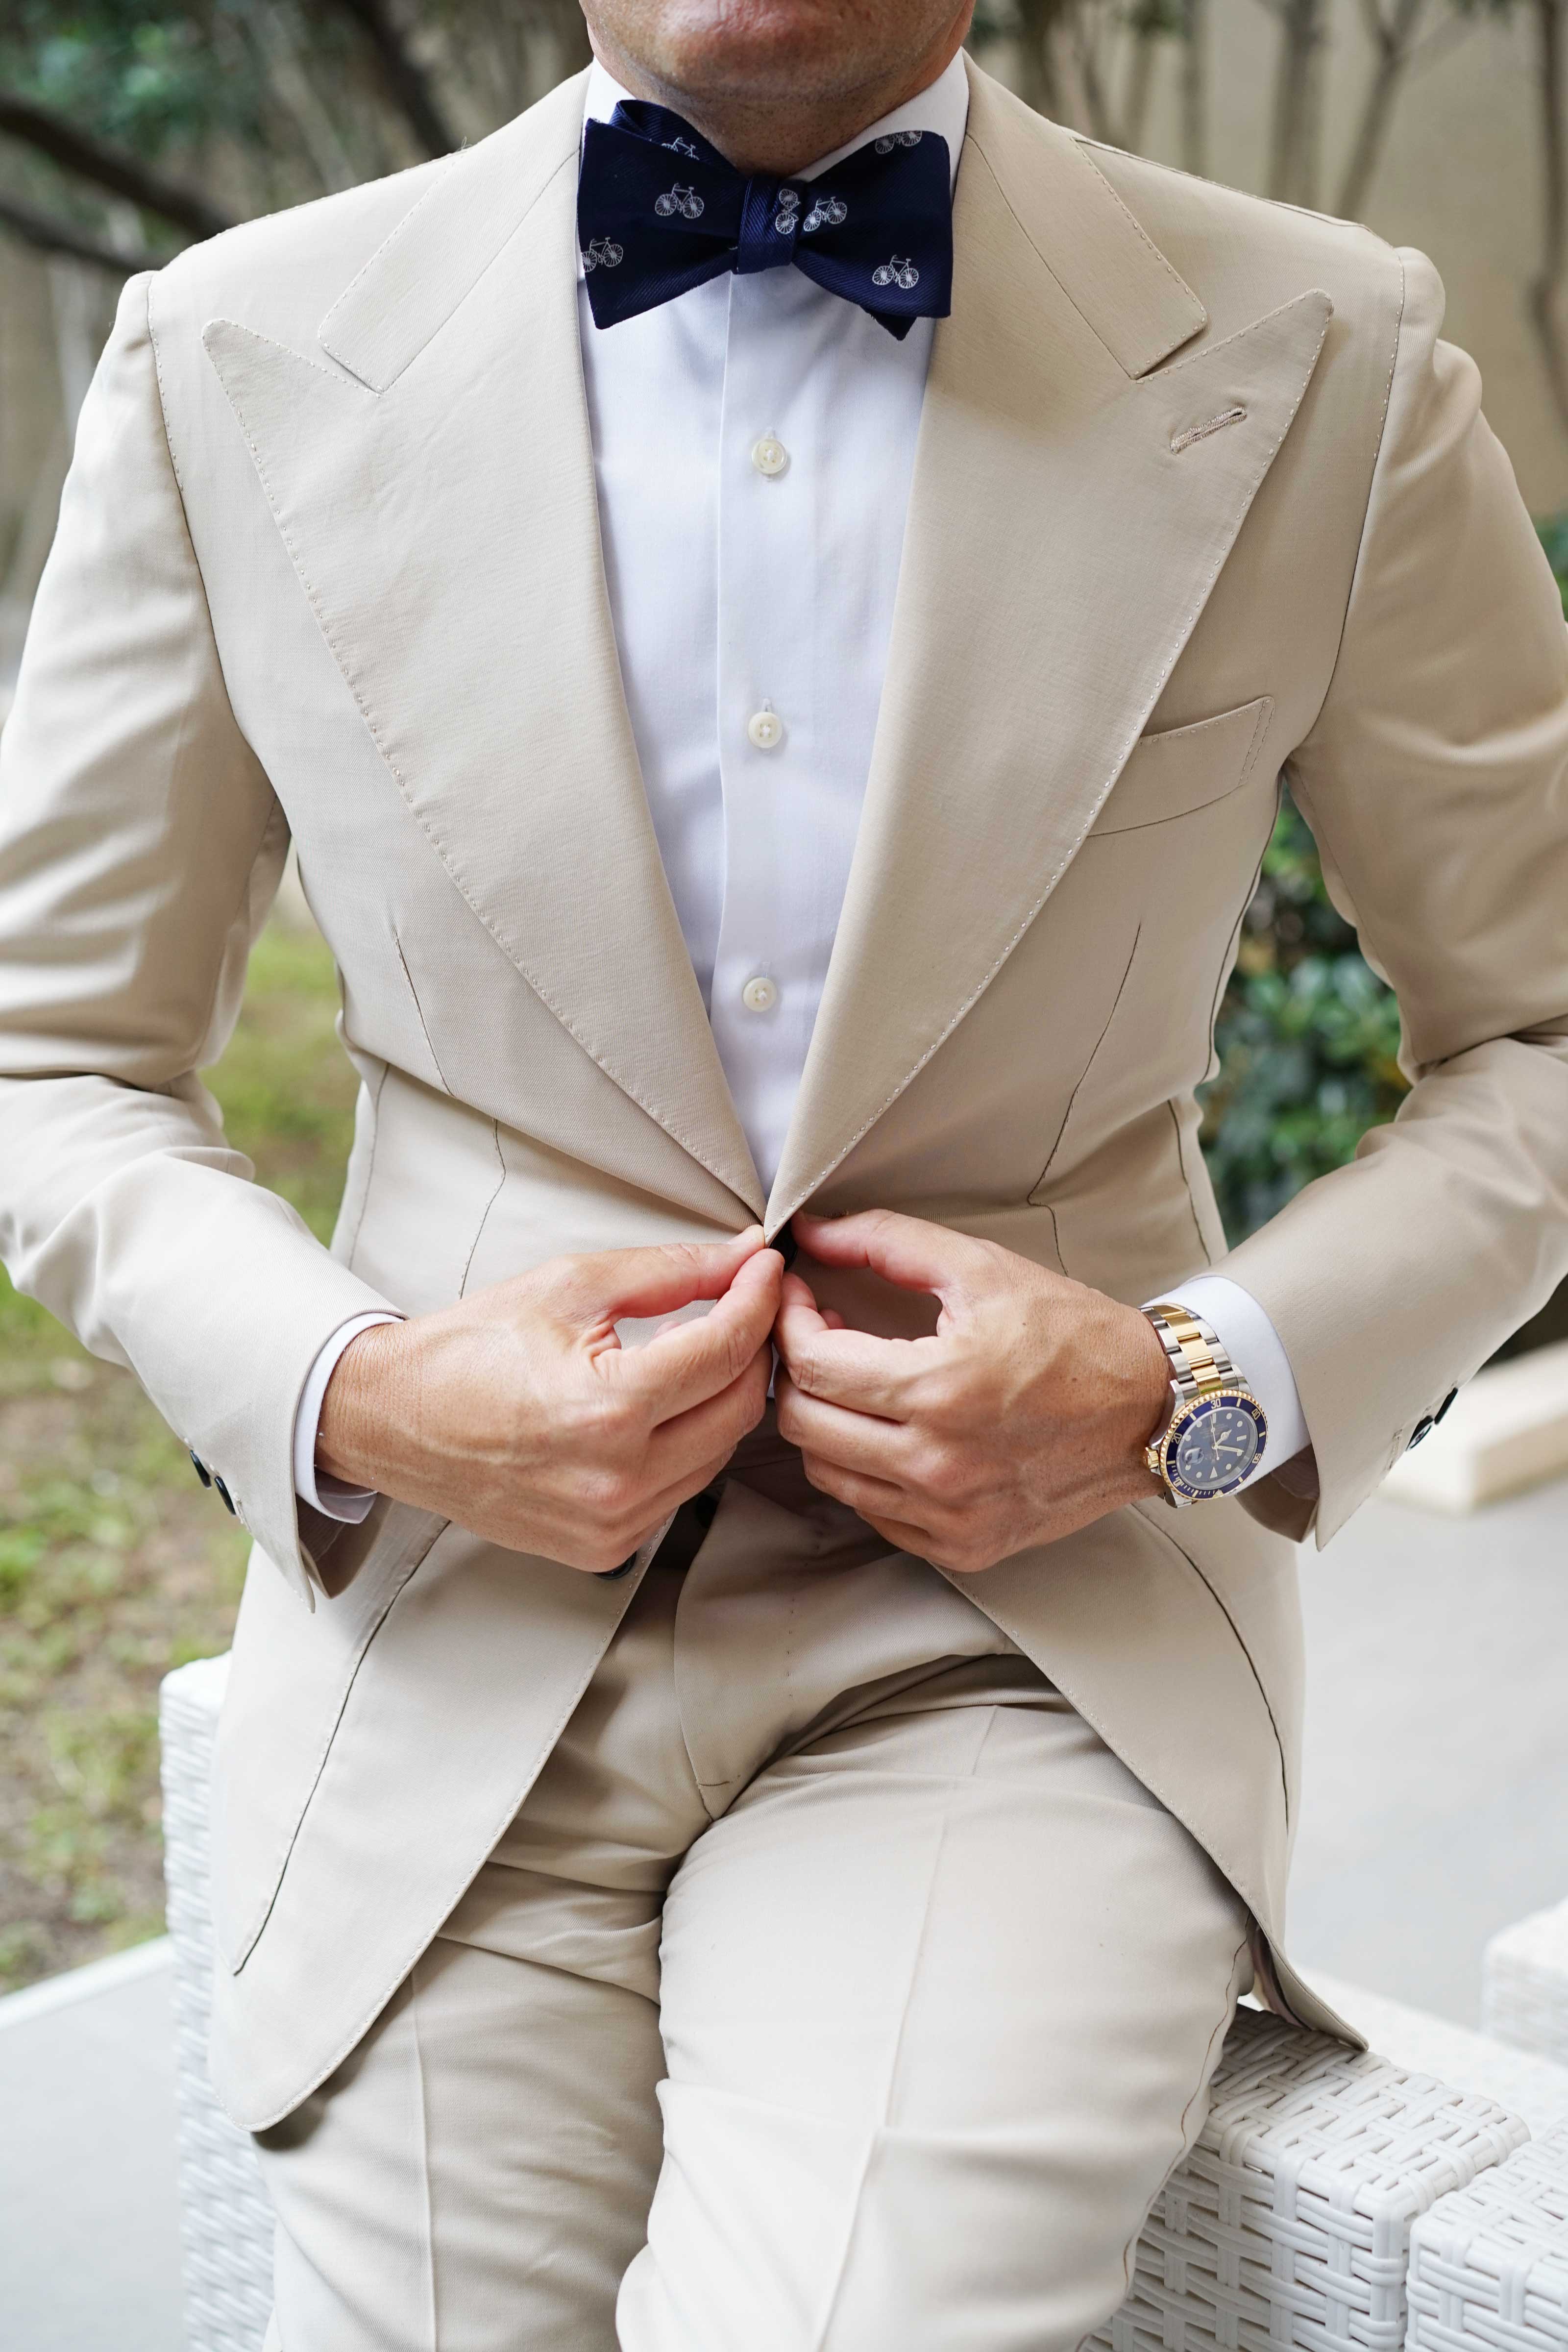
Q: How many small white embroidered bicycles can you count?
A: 7